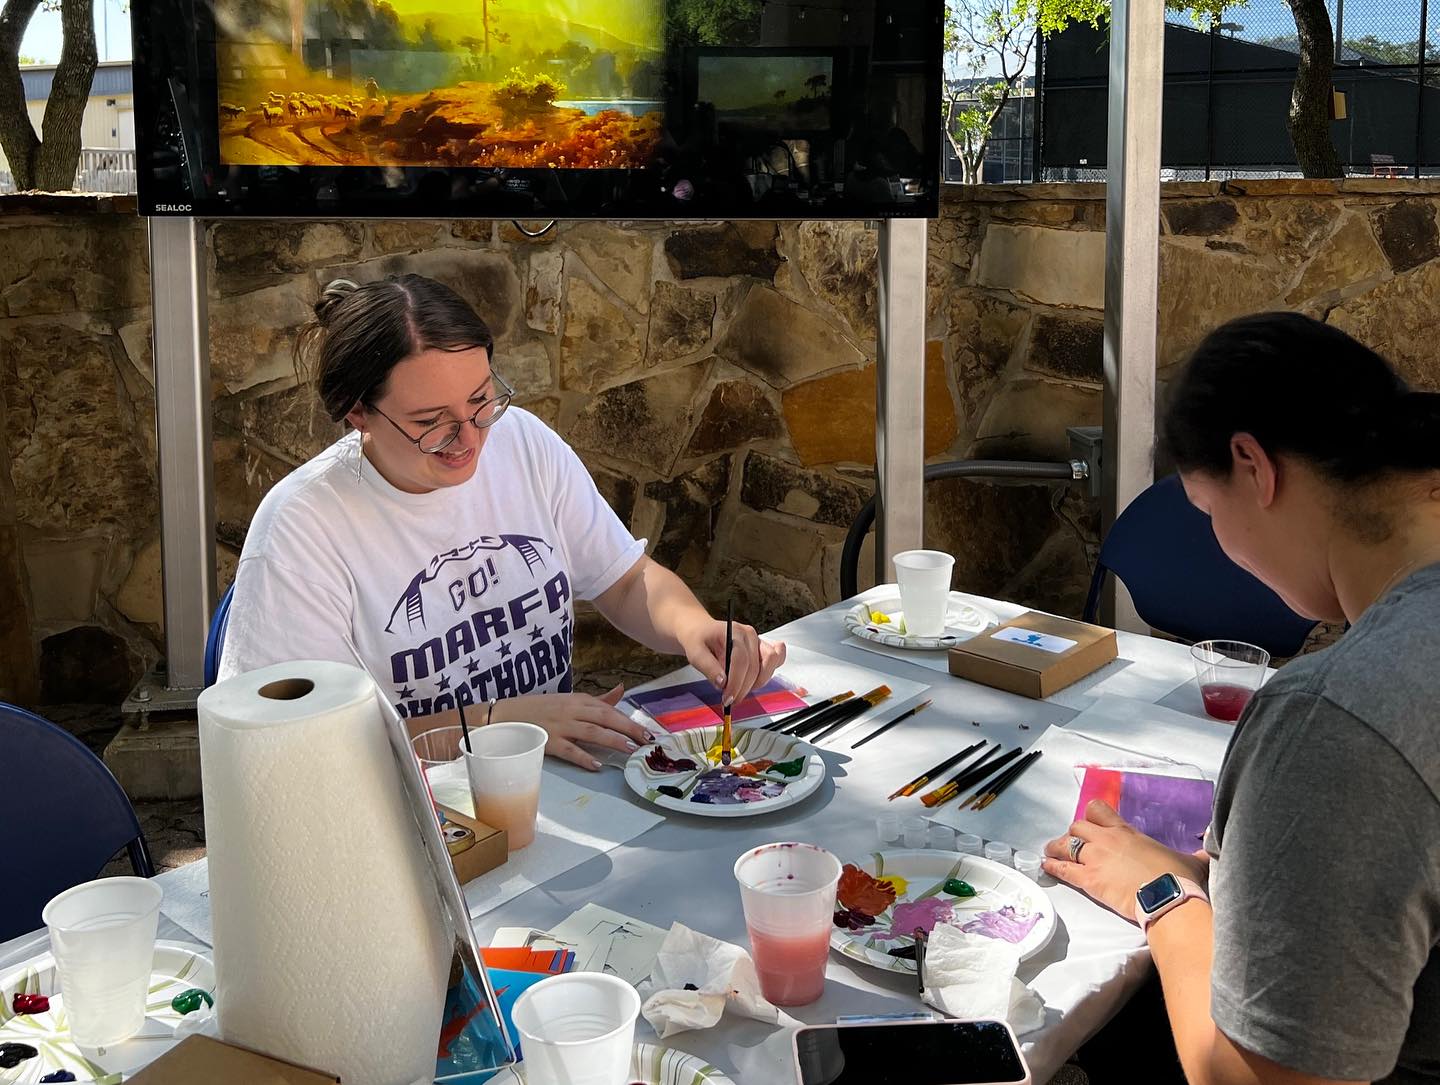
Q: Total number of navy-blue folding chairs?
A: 3